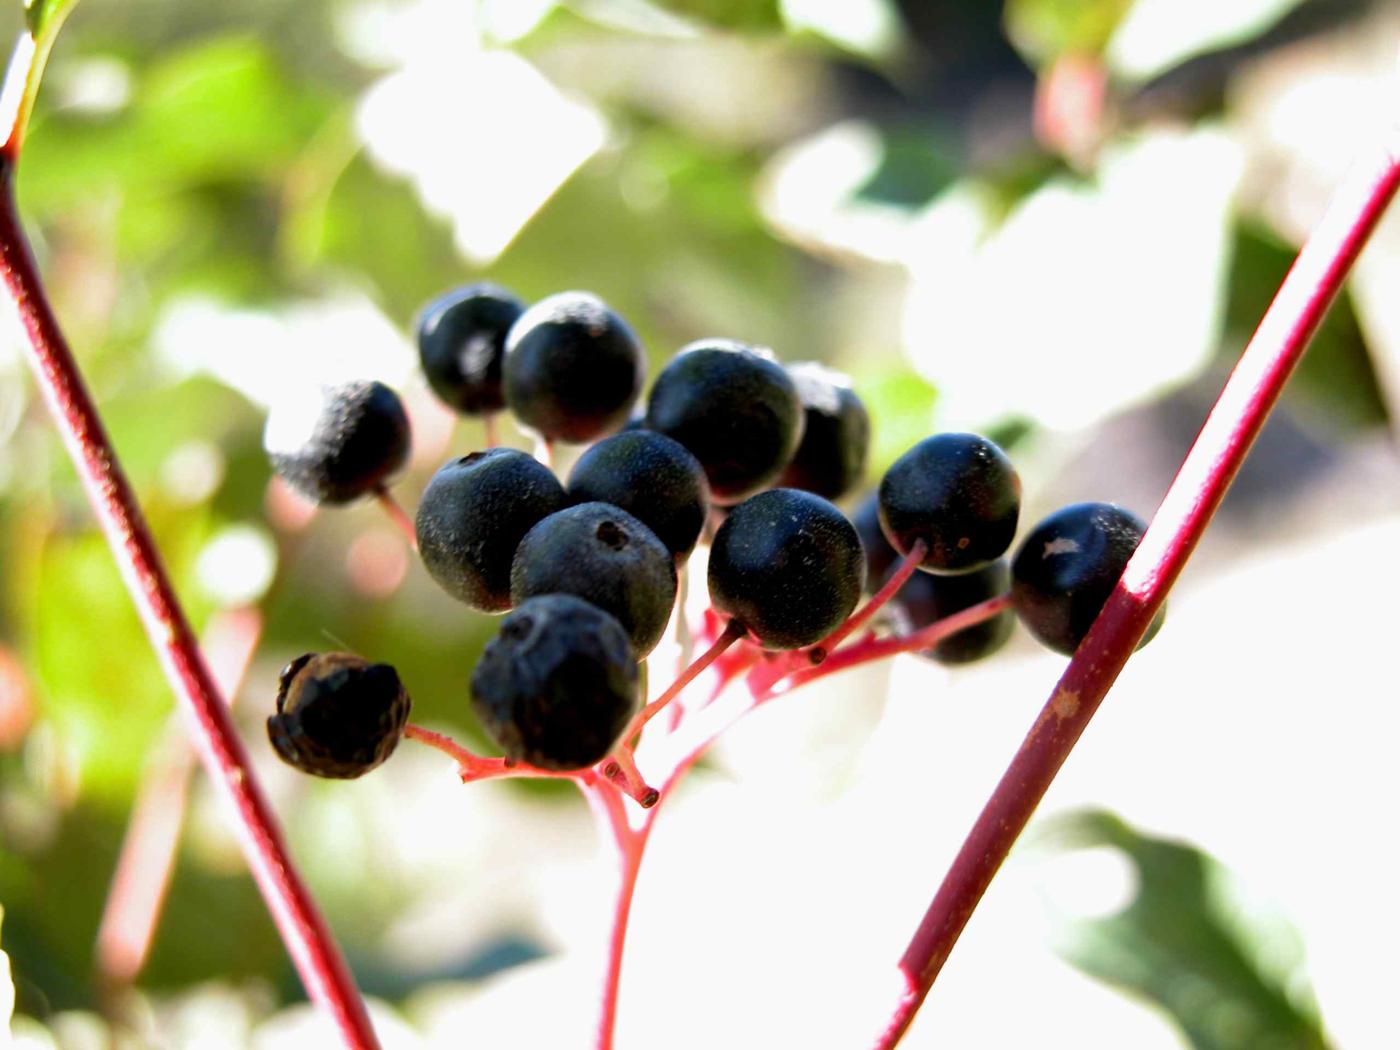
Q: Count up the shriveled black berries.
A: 2